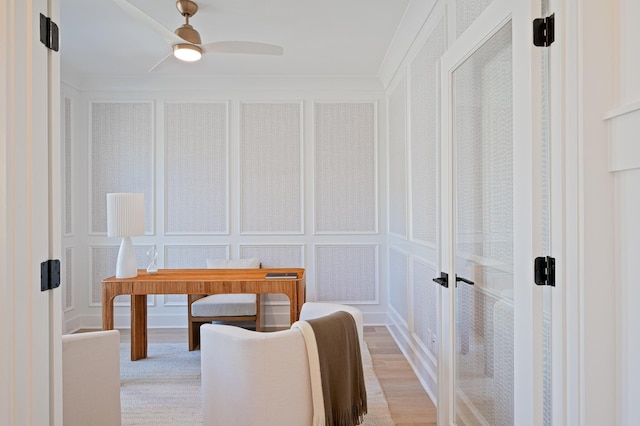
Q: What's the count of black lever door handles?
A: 2